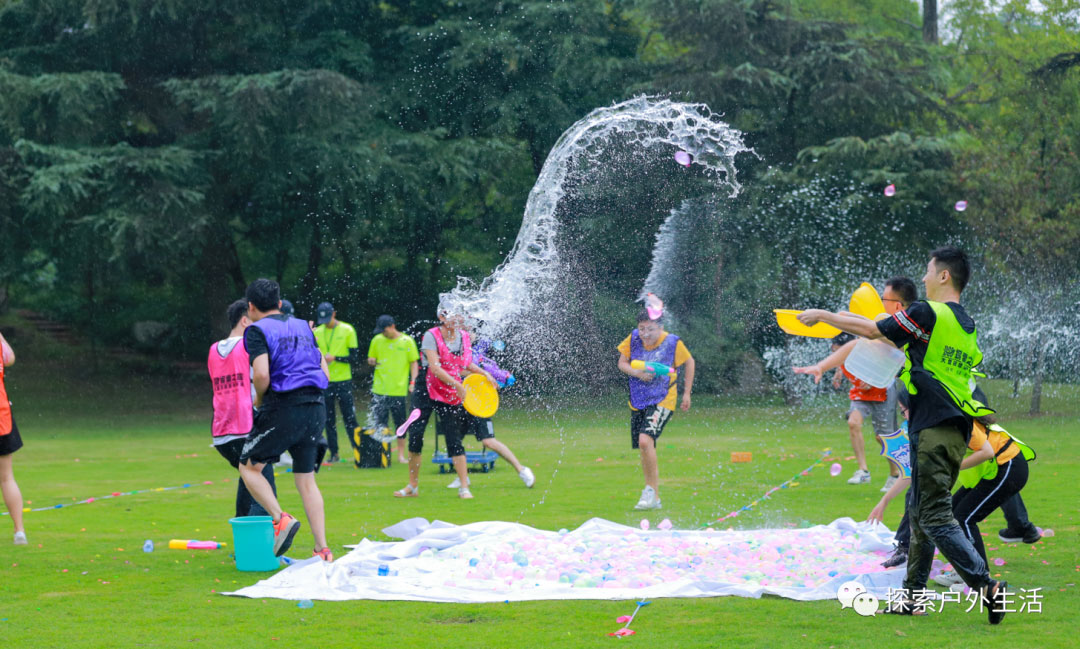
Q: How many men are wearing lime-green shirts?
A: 2